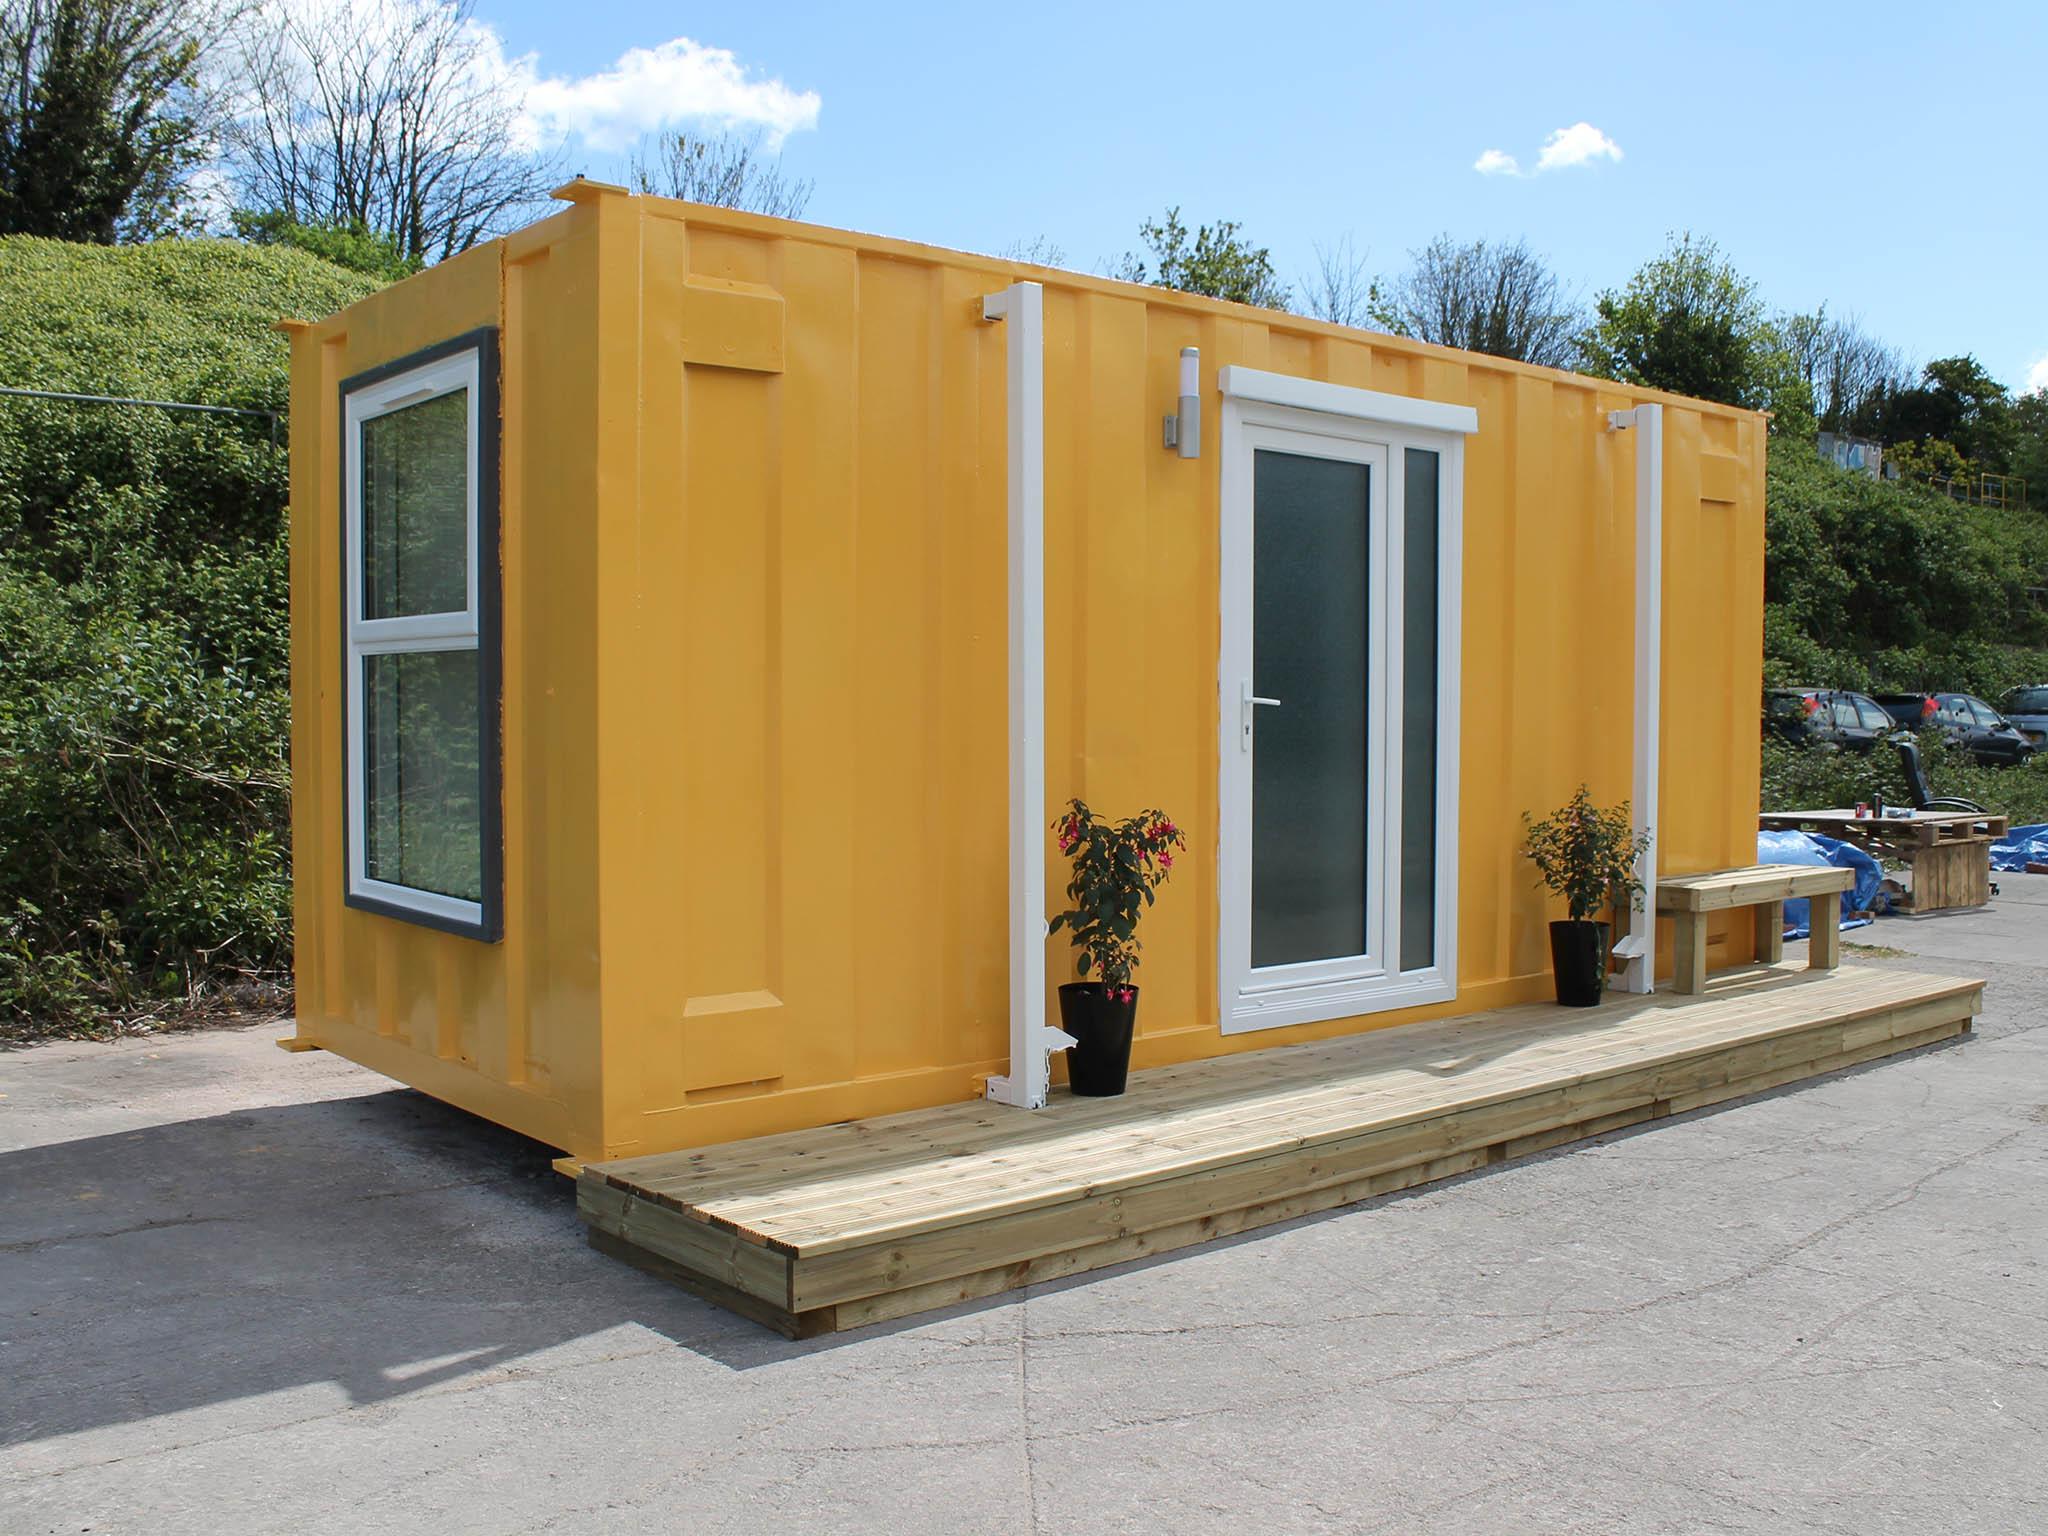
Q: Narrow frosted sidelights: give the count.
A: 1